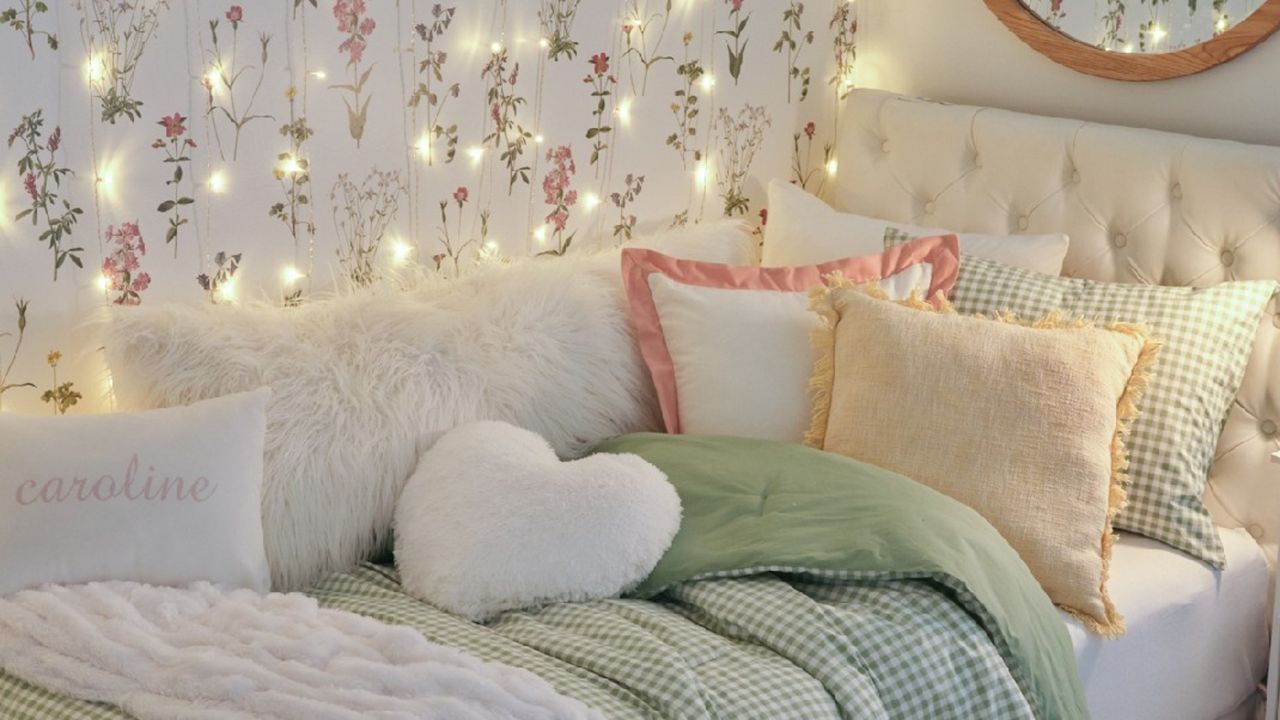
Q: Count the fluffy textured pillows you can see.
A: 2